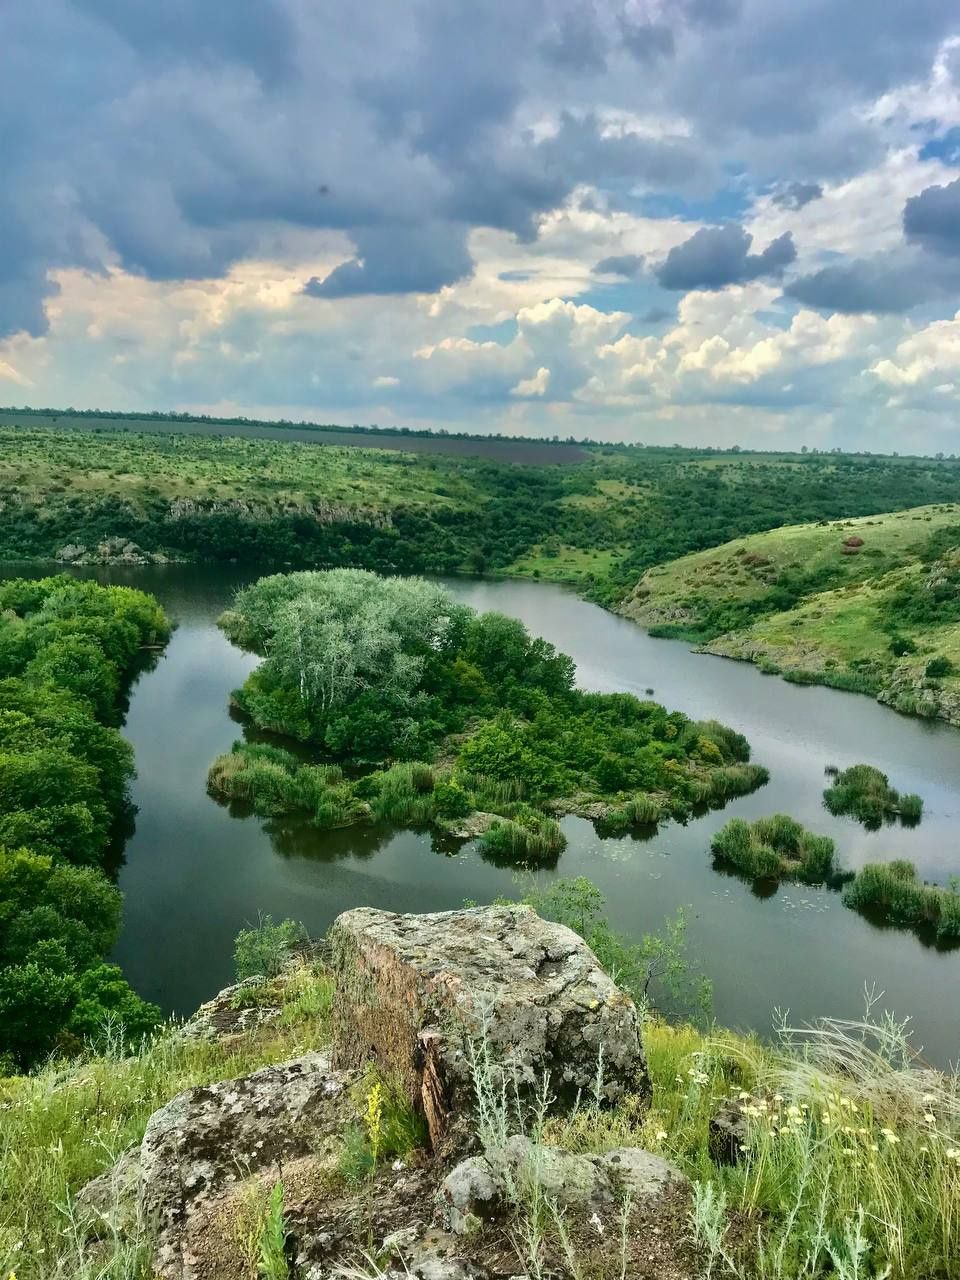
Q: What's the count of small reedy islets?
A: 3